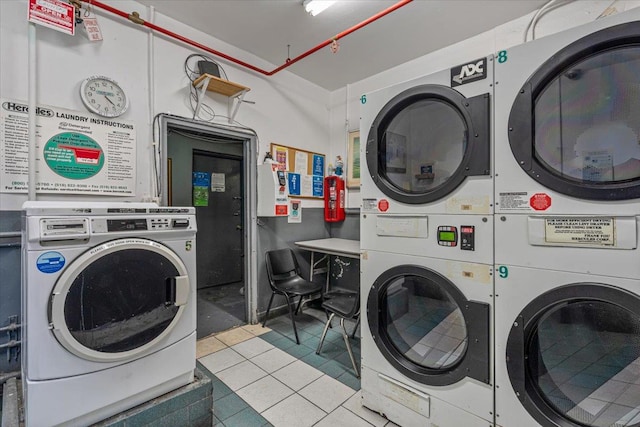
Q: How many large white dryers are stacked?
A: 4